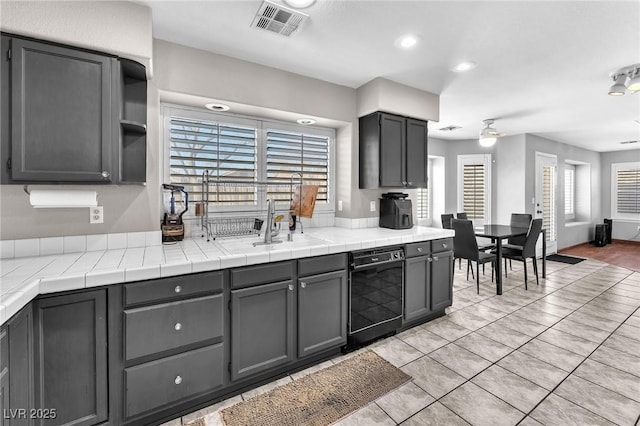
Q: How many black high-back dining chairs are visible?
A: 5